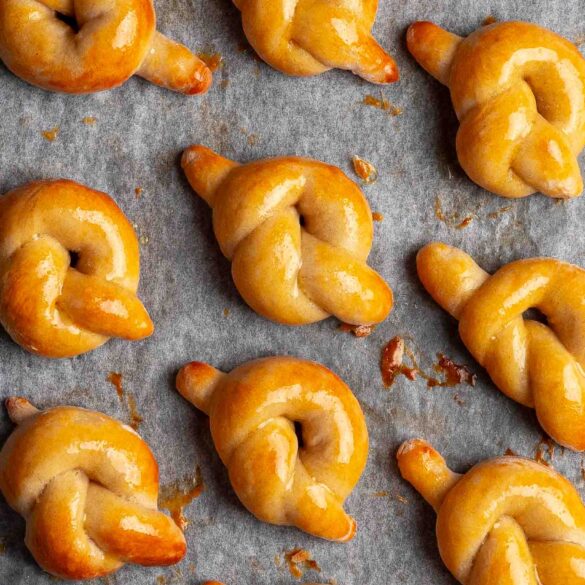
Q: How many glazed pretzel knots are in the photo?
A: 9